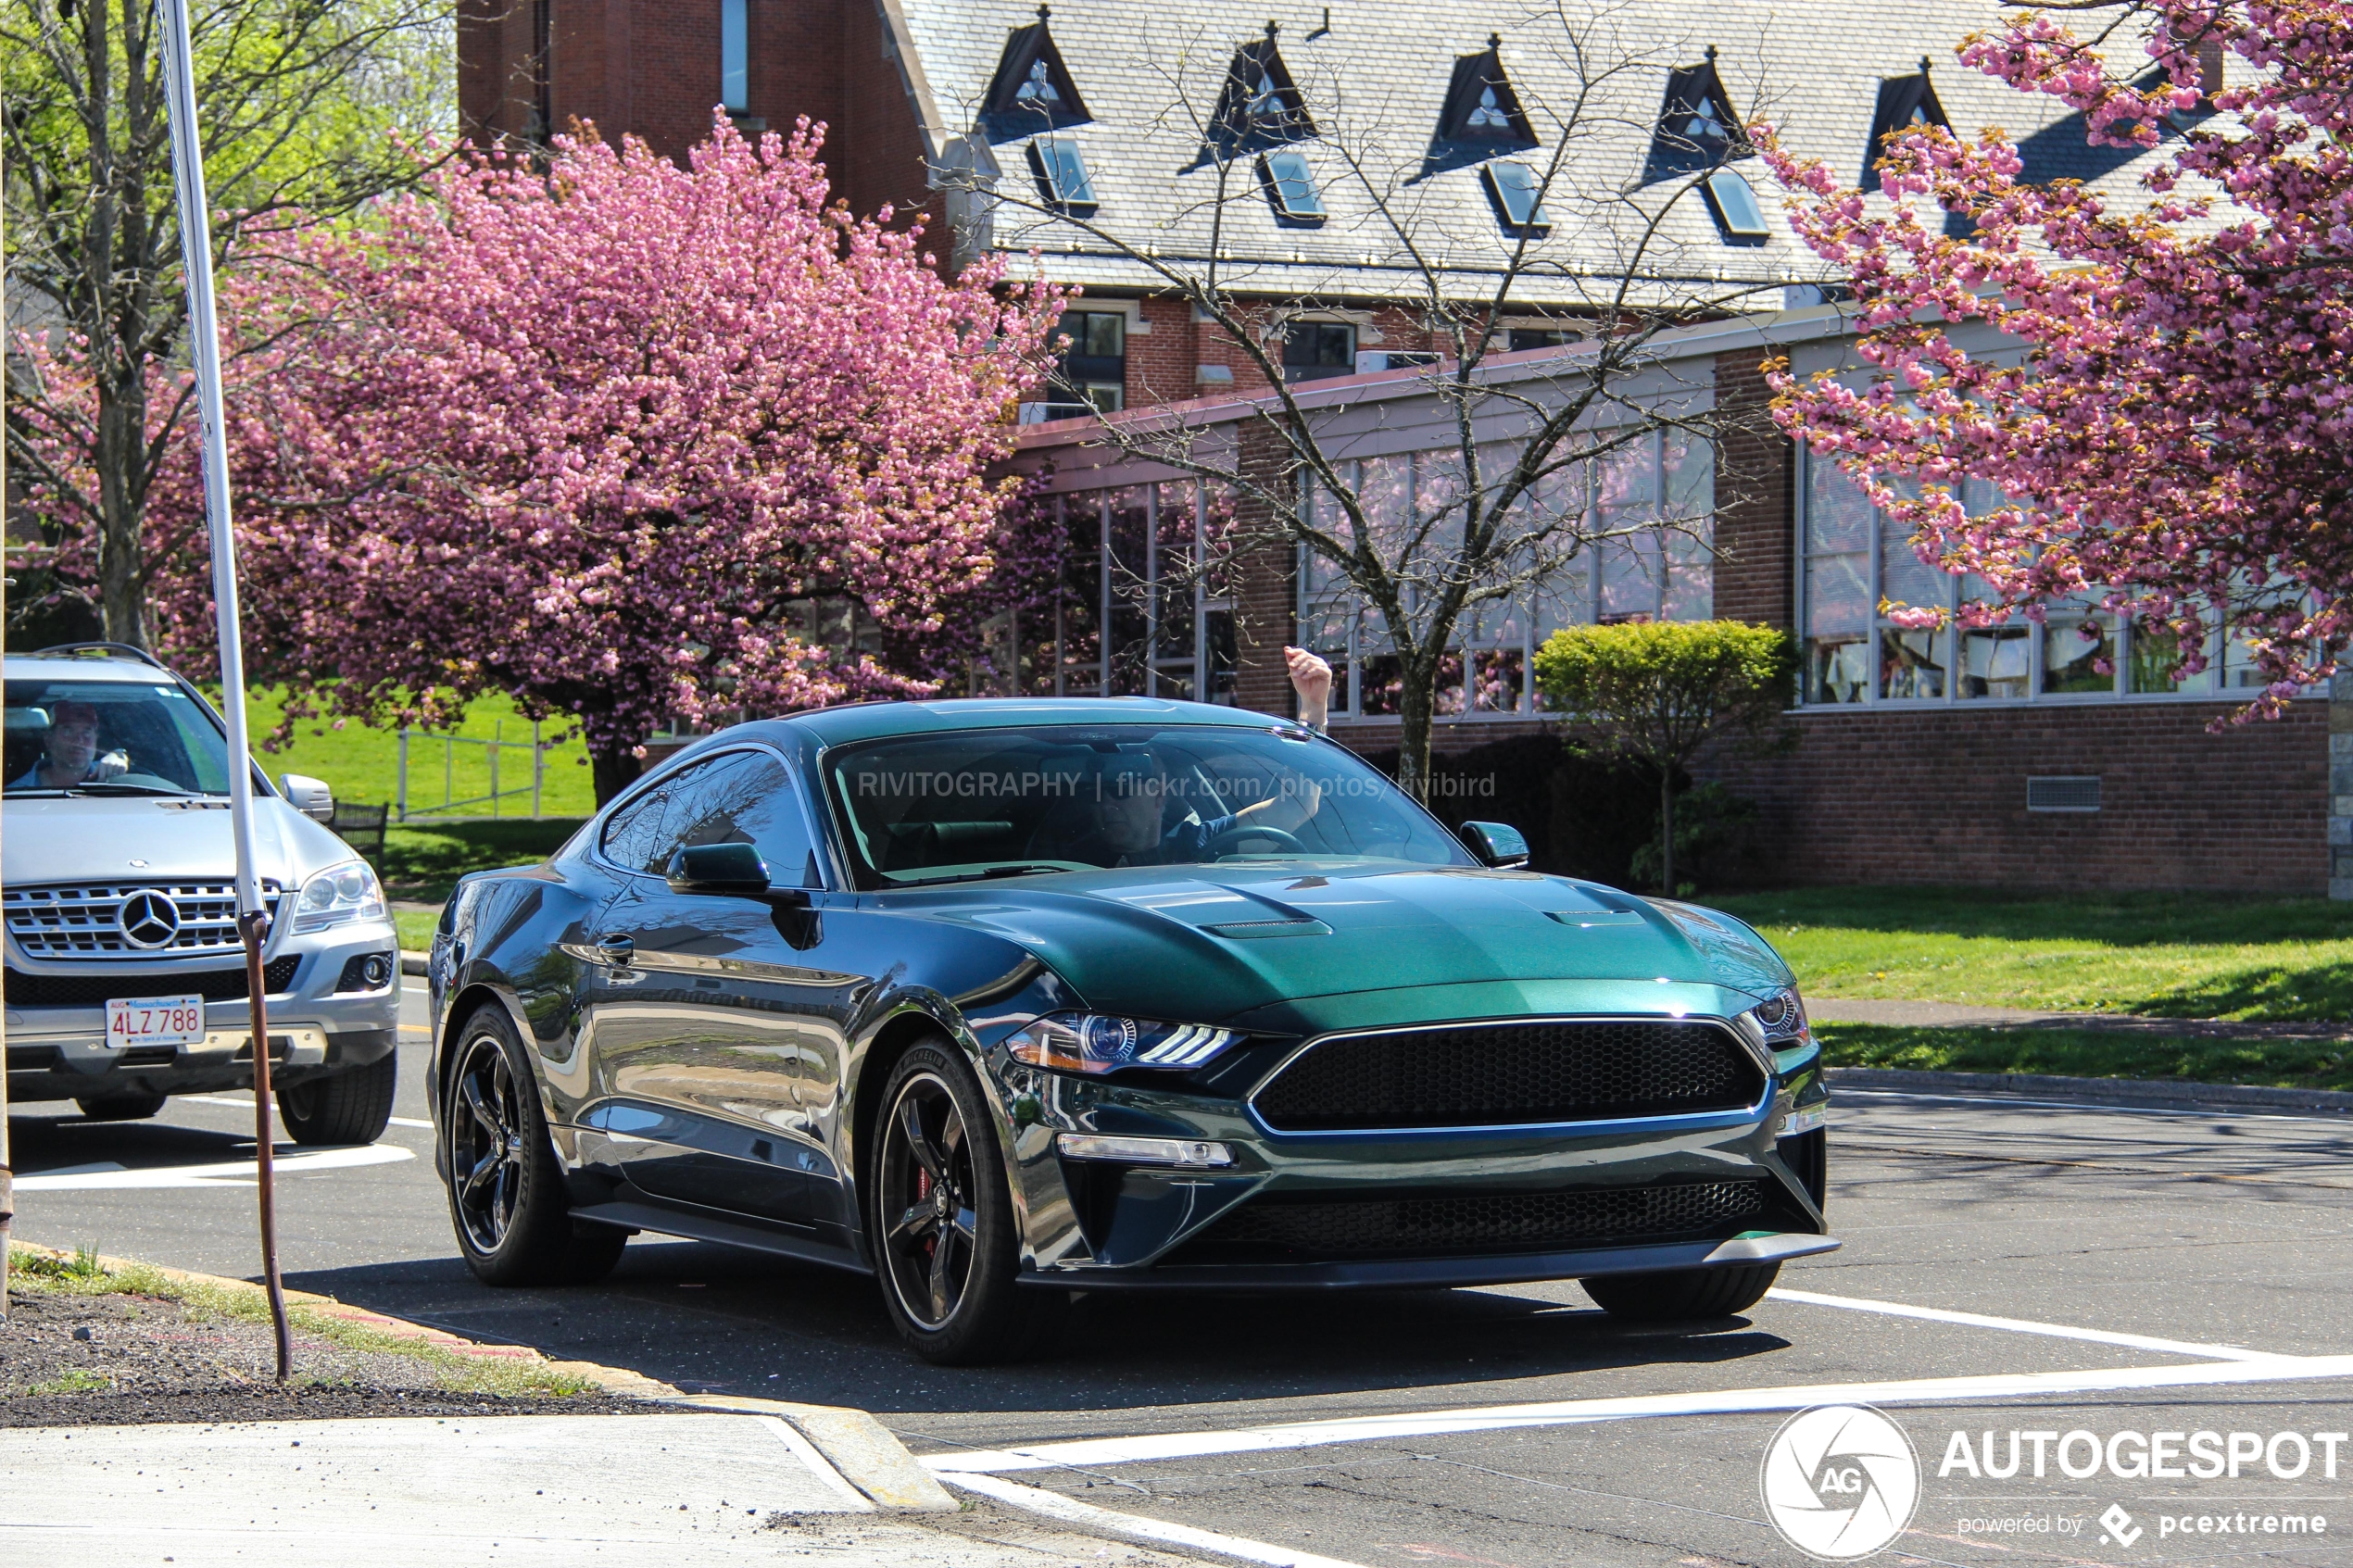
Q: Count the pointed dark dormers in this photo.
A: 5